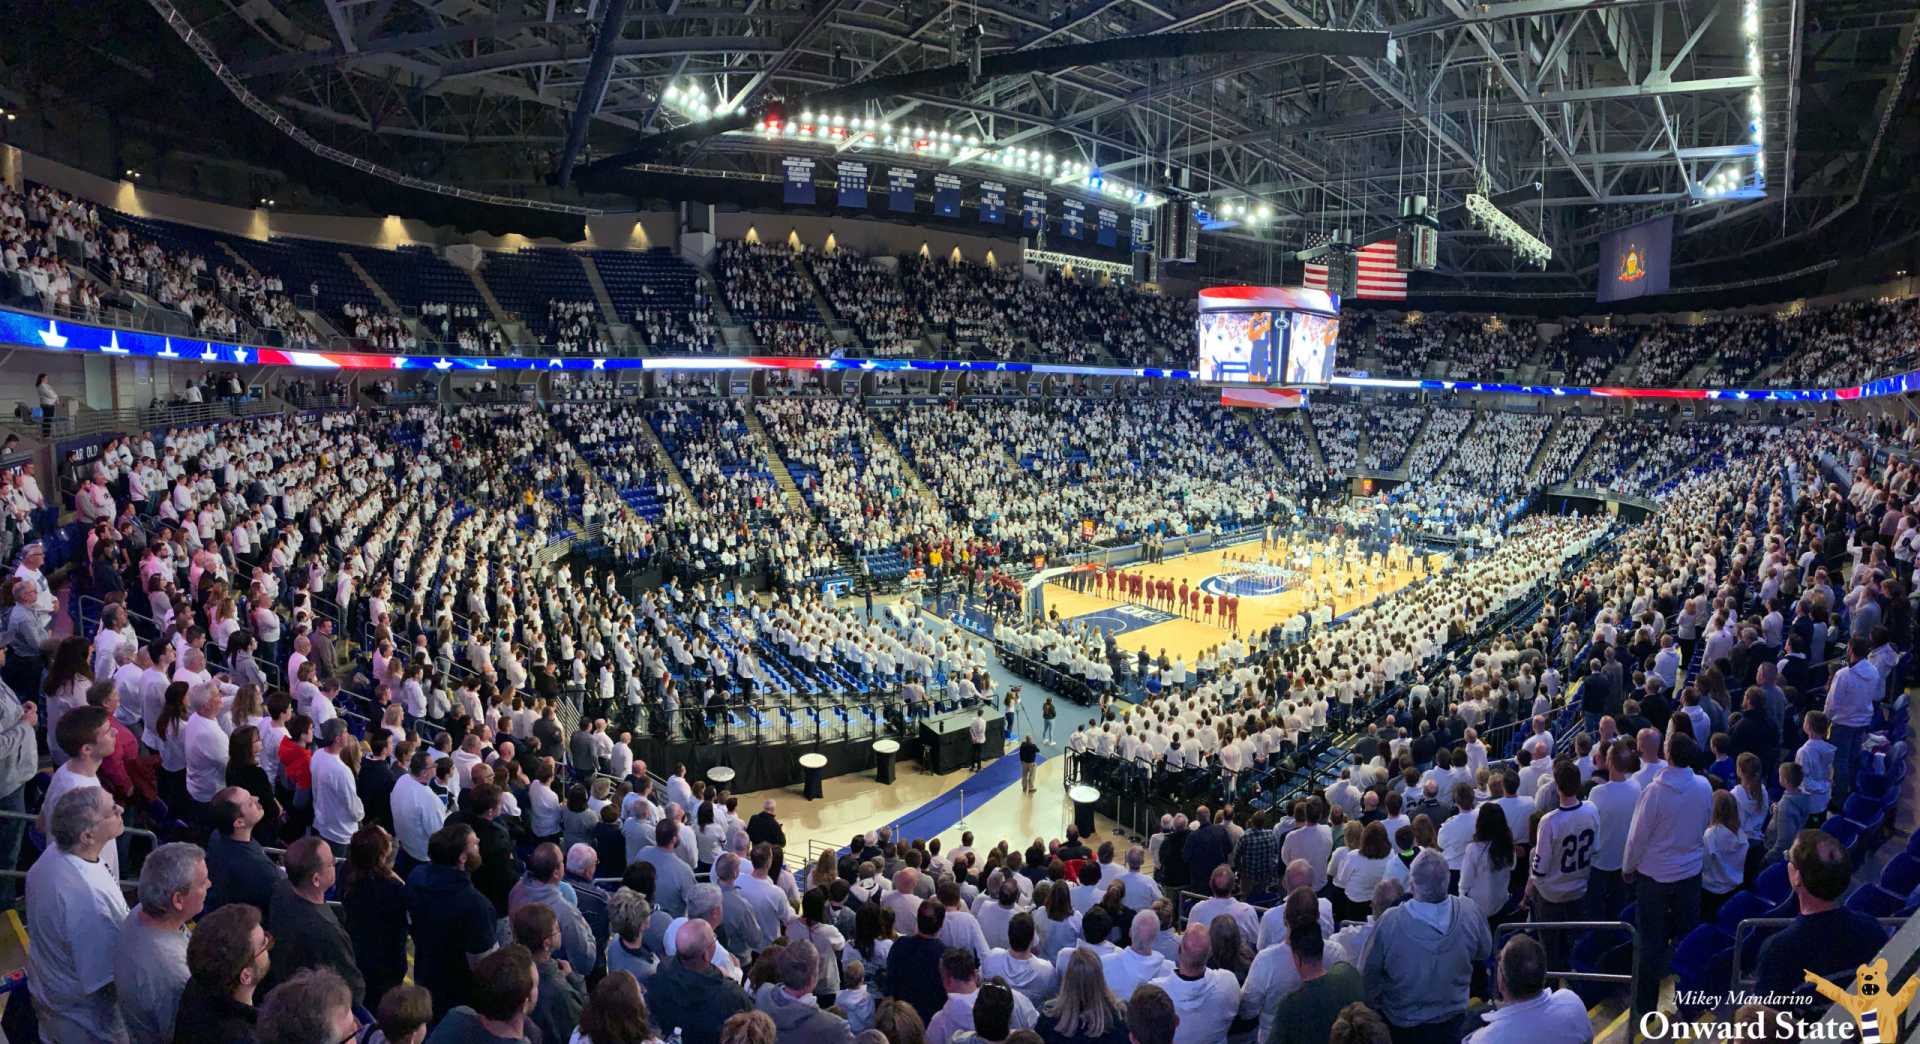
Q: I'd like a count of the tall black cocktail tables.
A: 4